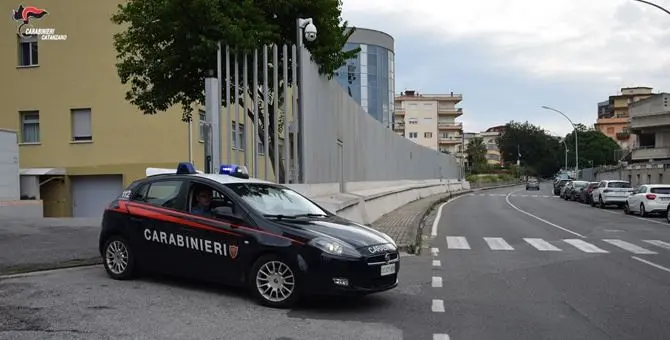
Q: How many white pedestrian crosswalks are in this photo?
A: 2